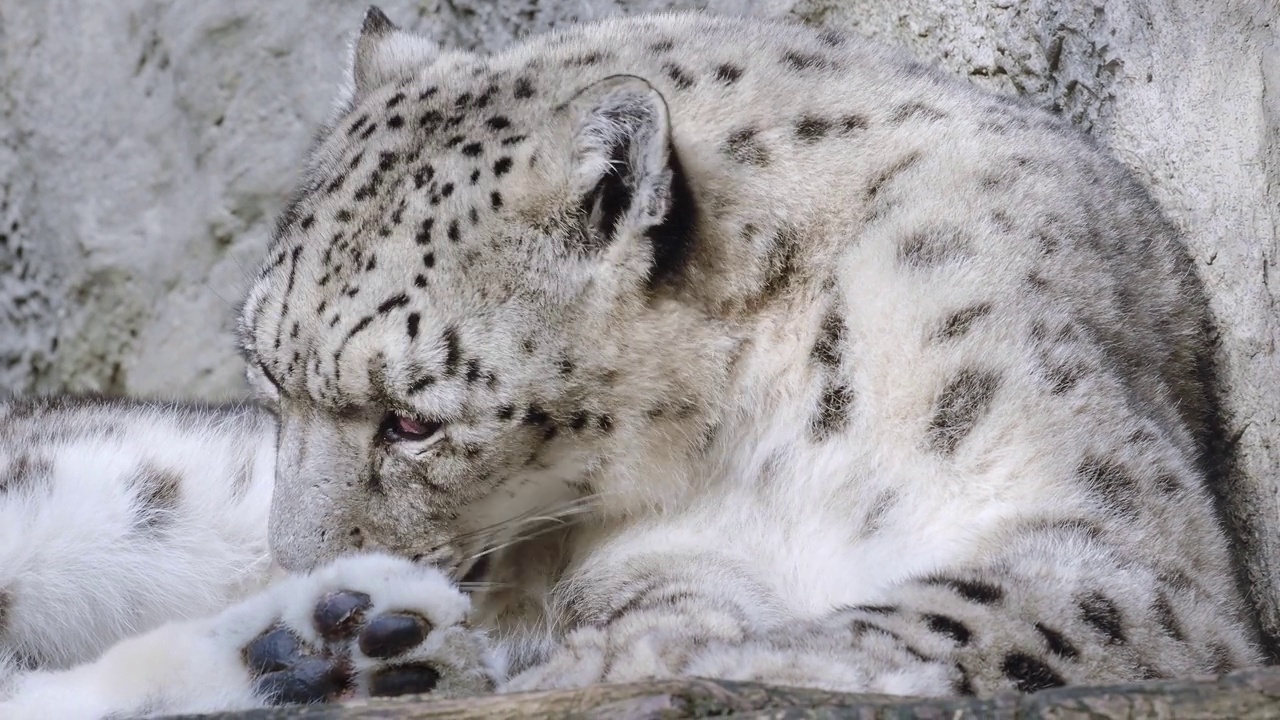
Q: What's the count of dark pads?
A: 5